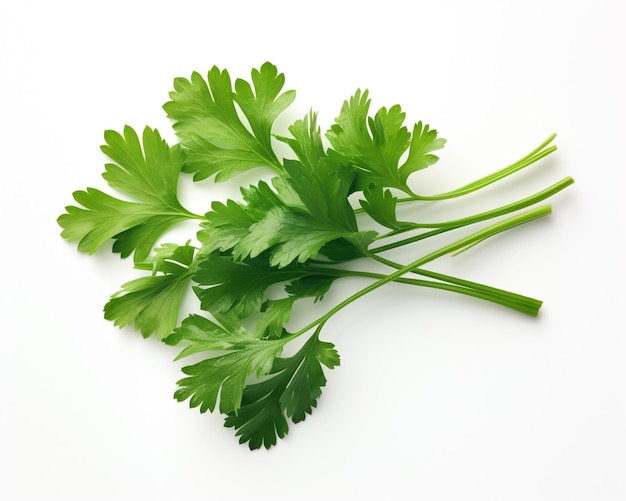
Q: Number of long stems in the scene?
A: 4